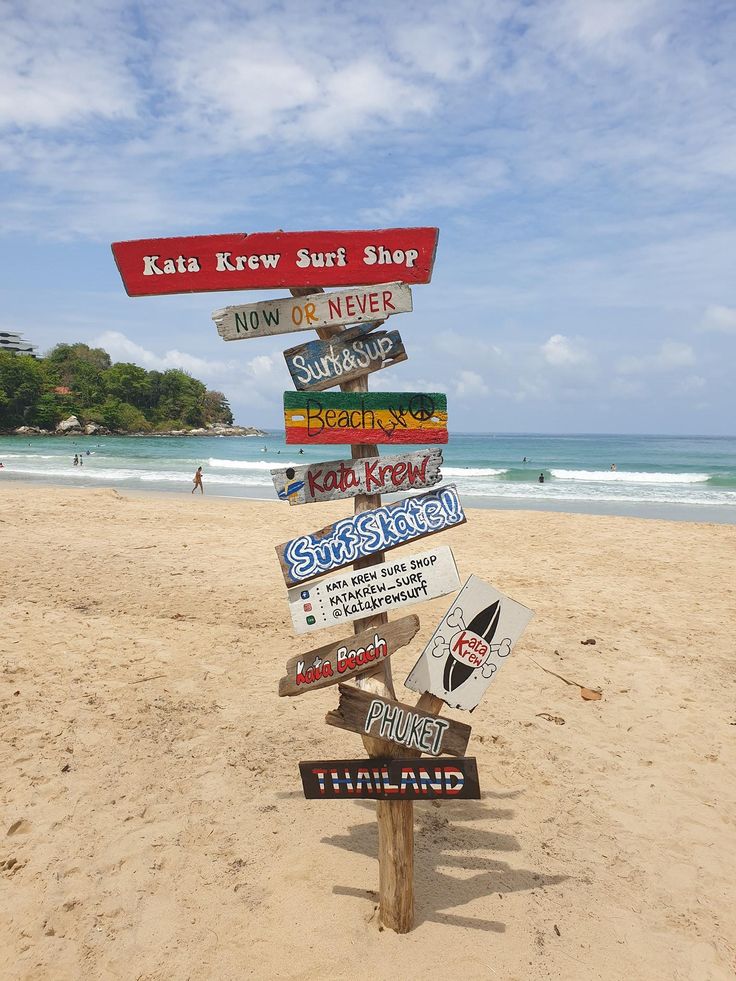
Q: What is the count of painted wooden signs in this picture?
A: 11